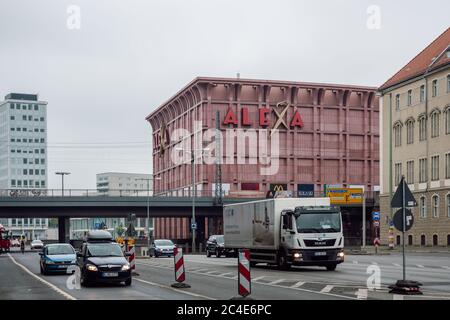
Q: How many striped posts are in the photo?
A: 3